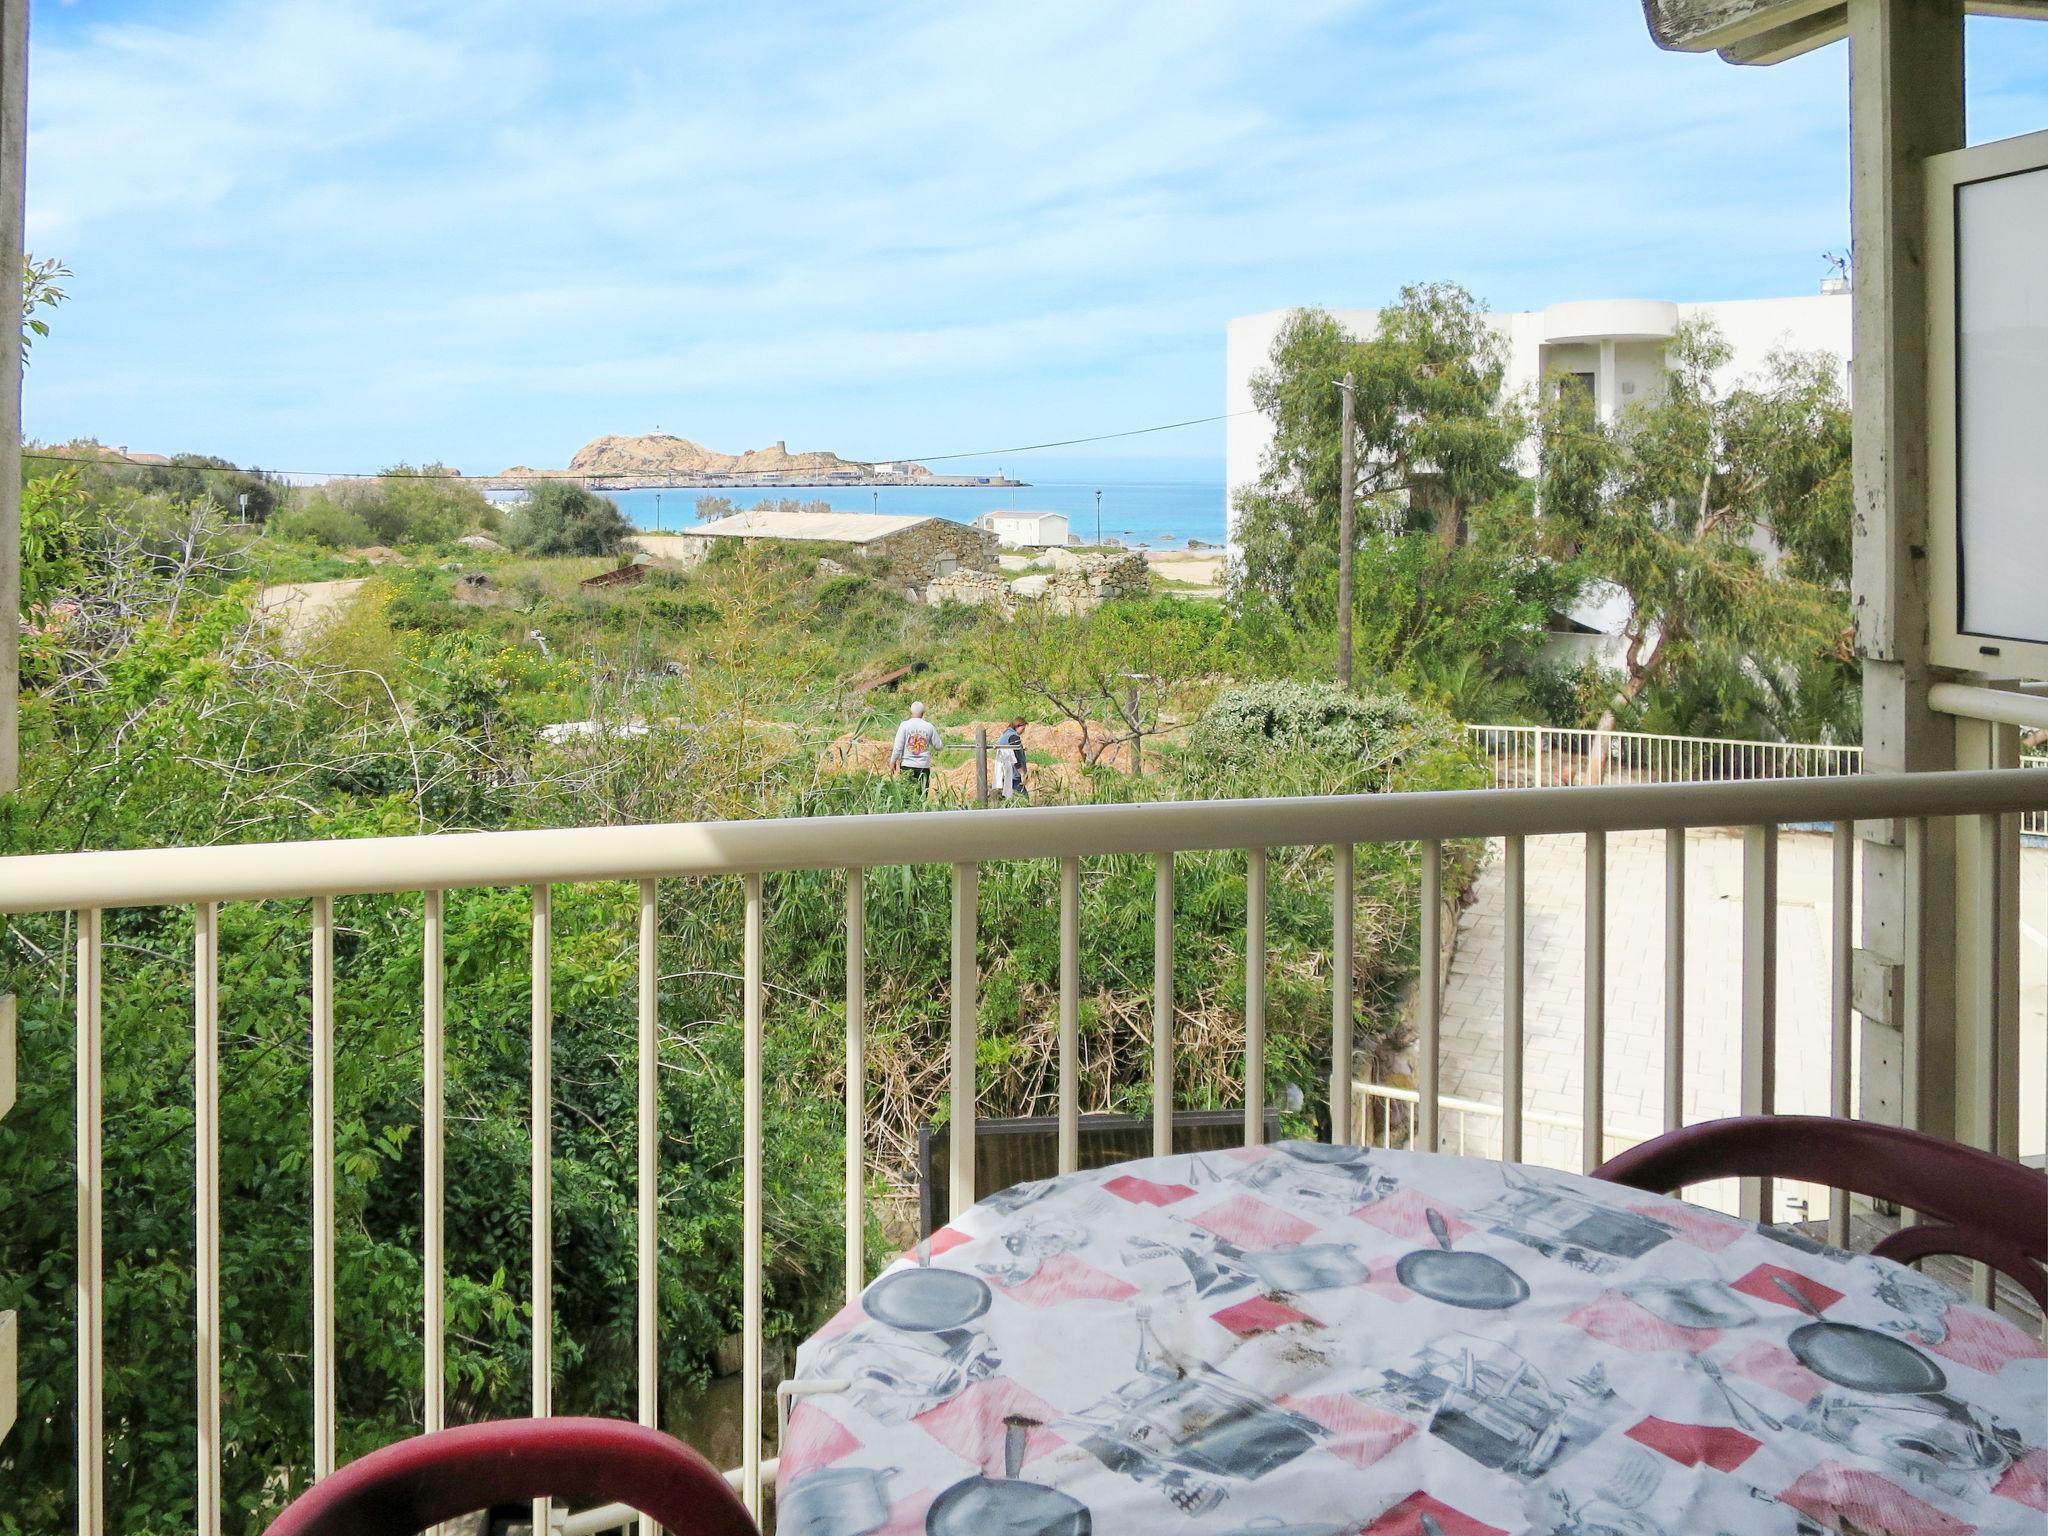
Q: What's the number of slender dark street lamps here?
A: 3